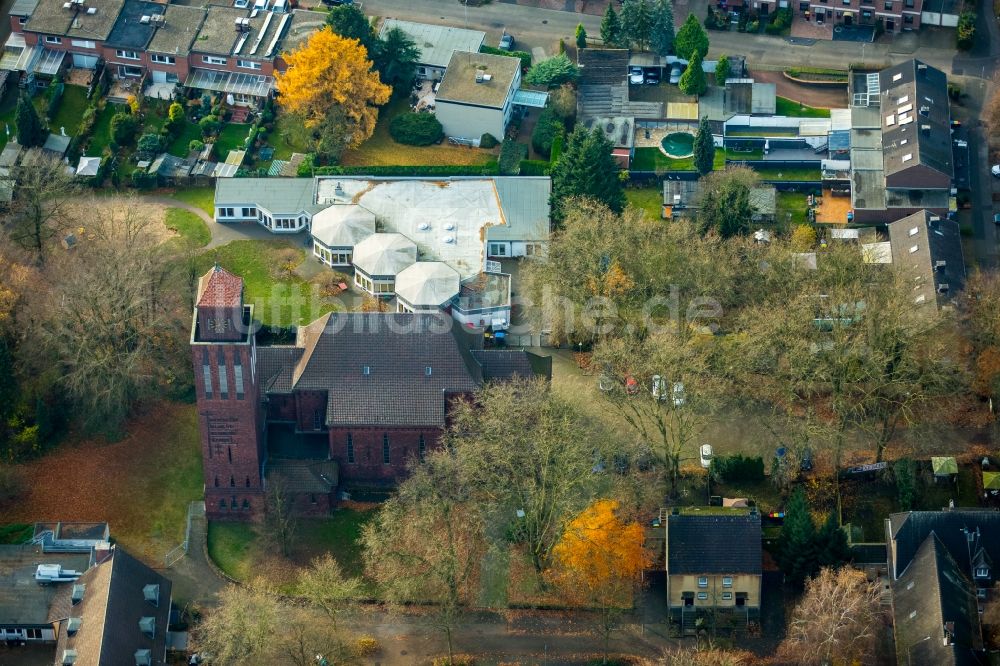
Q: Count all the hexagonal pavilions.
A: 3